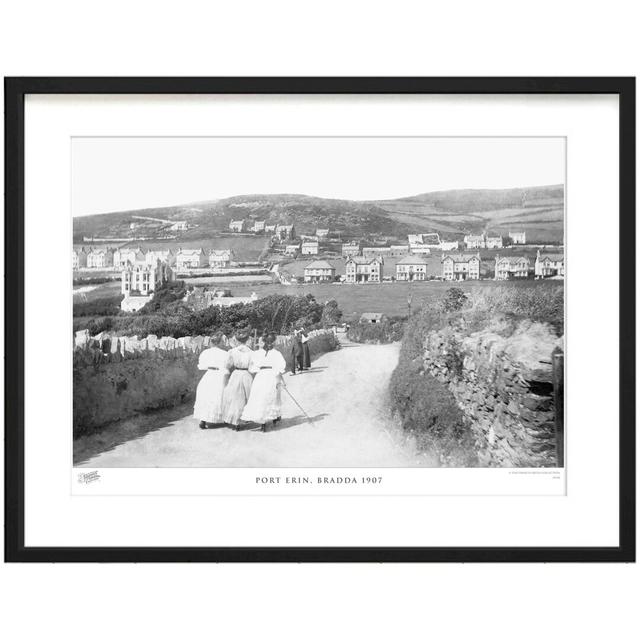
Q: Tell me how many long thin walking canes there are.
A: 1